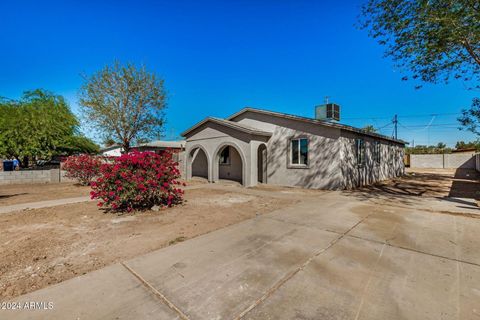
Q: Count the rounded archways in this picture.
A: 3